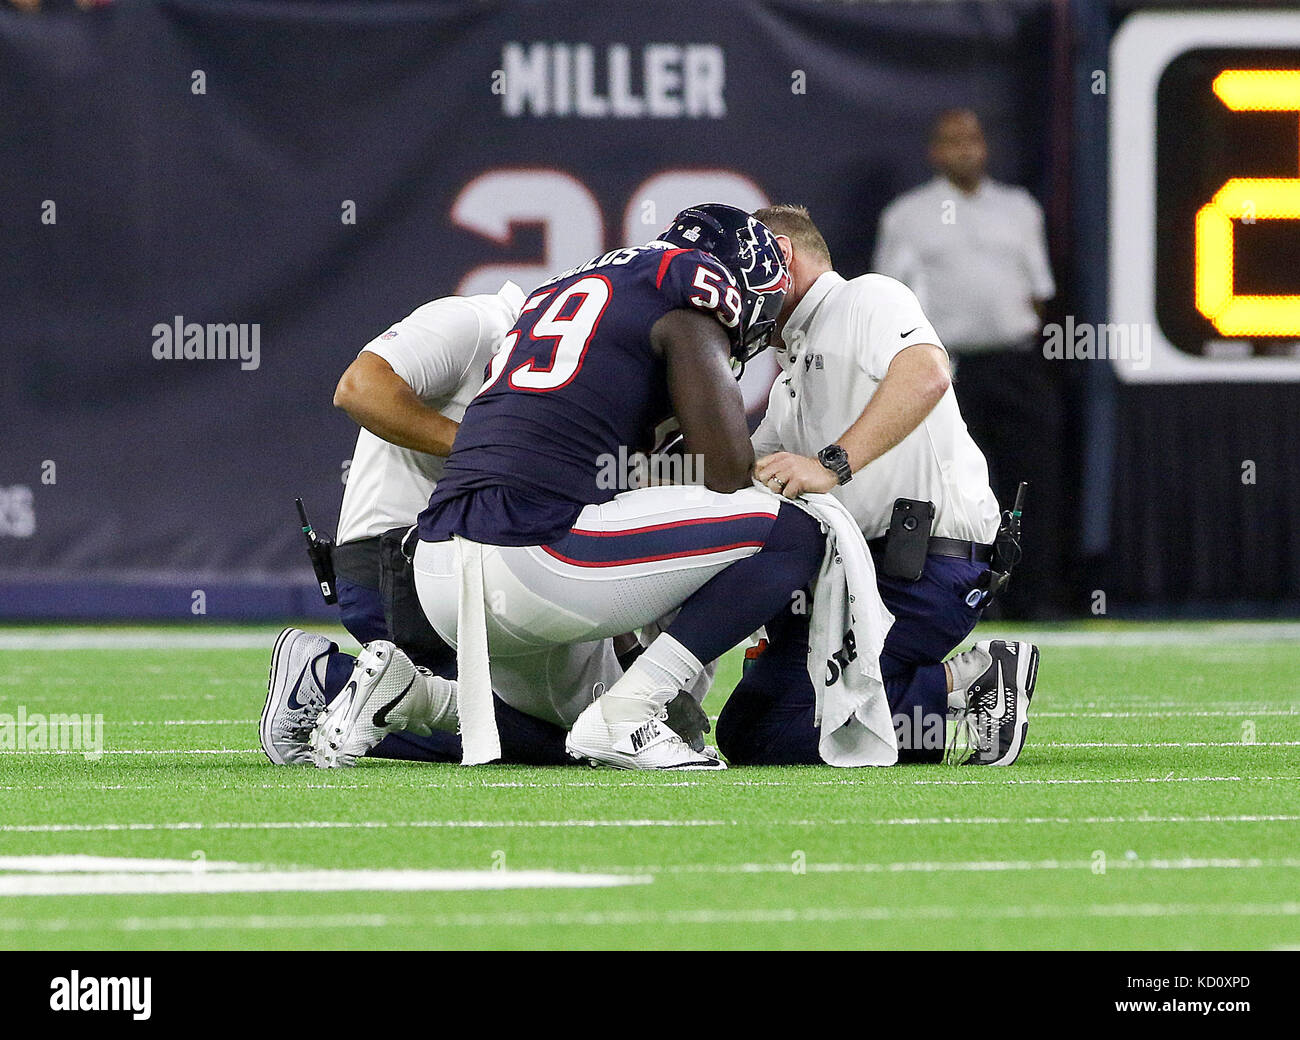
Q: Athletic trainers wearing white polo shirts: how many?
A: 2